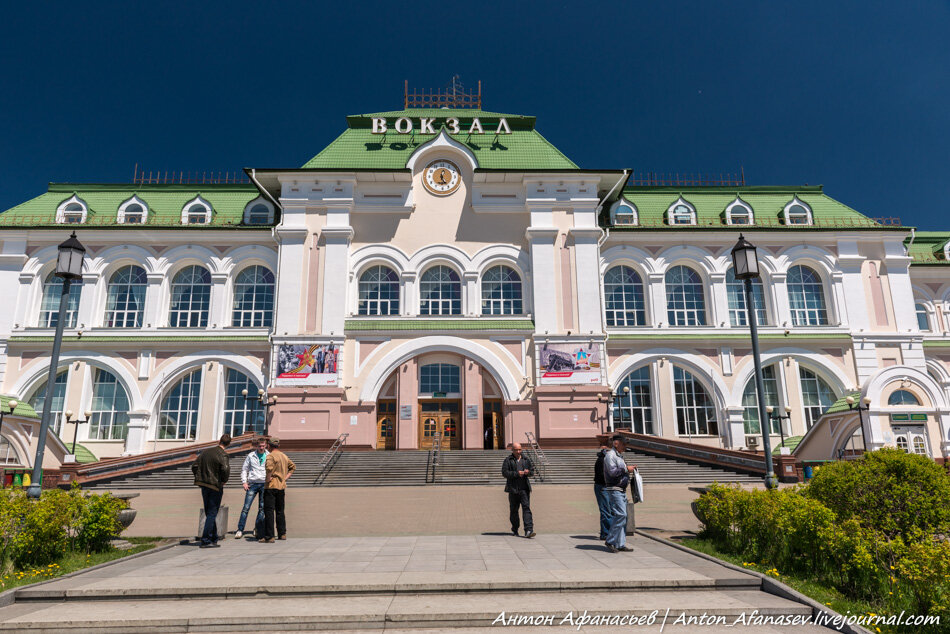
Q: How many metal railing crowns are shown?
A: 3